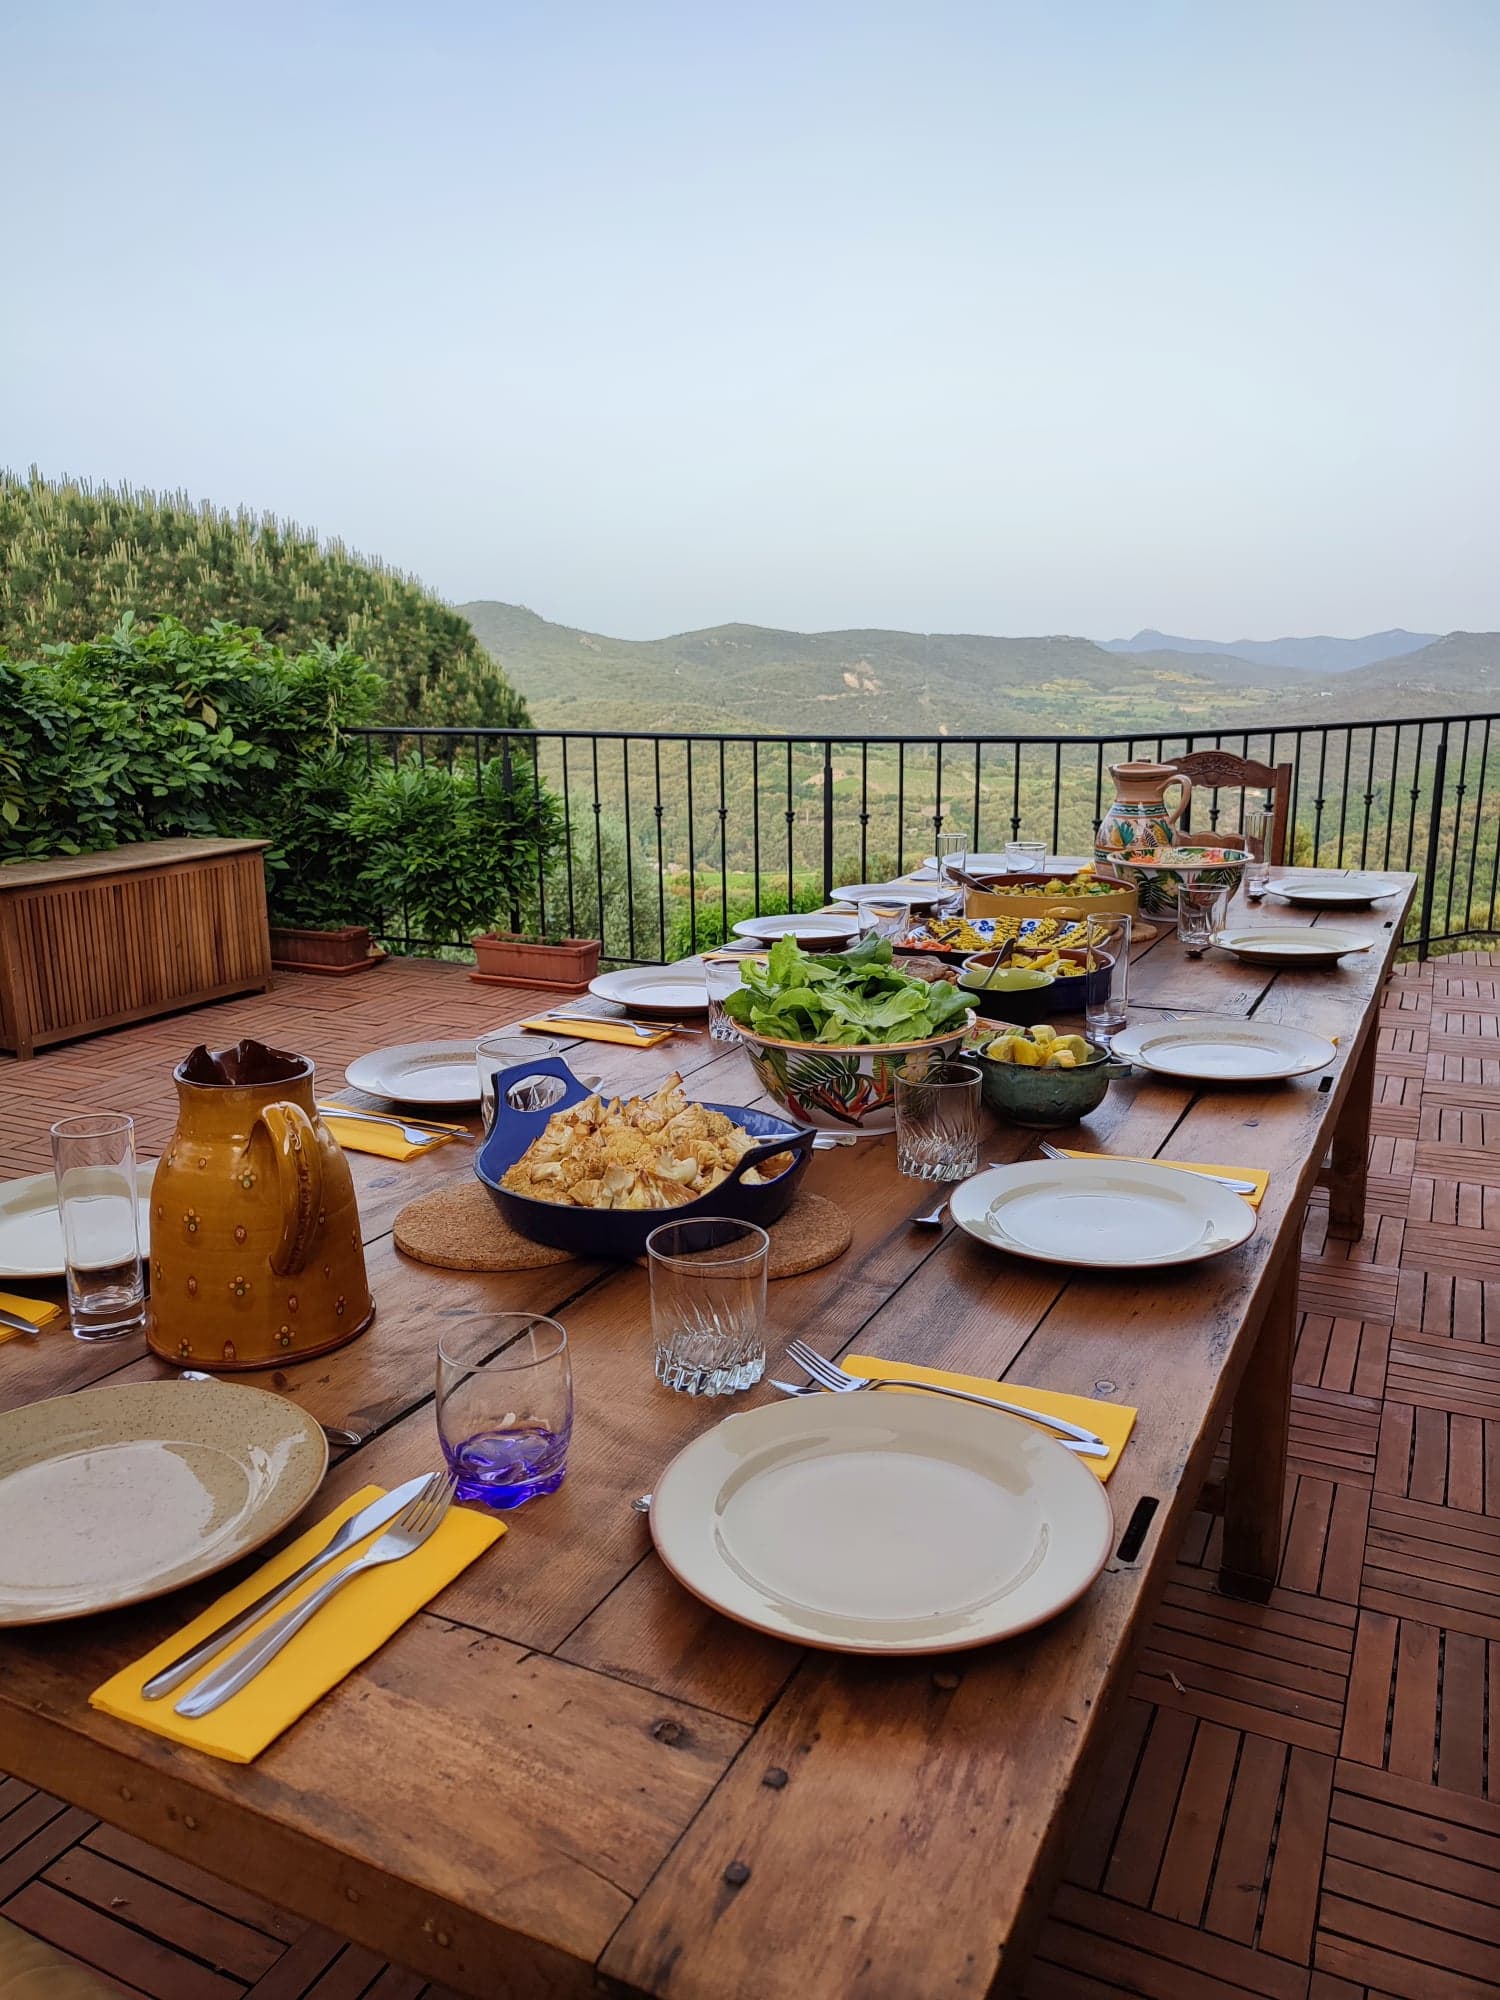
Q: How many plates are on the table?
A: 12